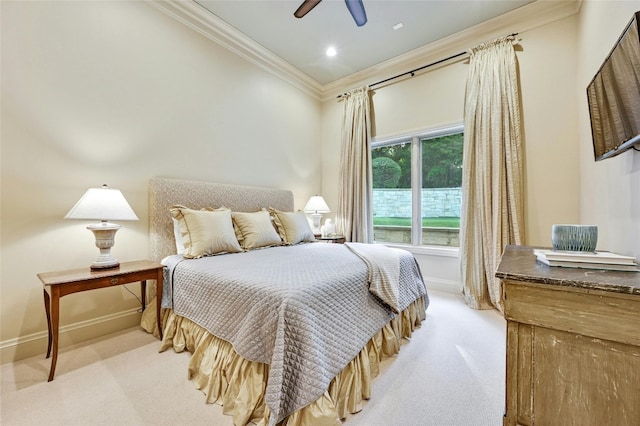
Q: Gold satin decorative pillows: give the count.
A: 3